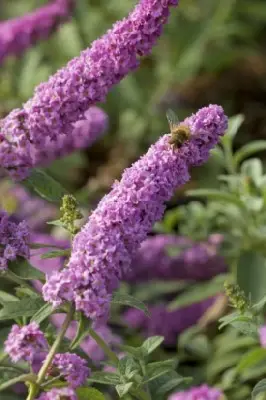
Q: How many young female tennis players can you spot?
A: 0